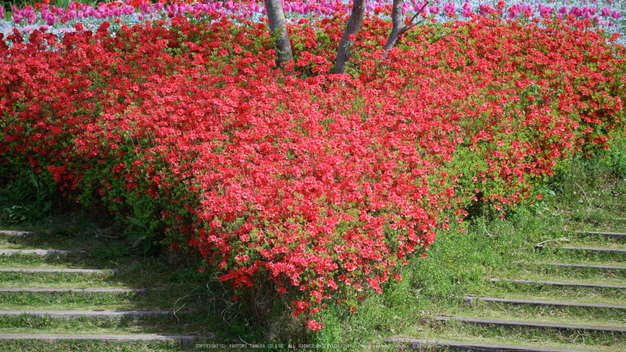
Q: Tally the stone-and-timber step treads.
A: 14